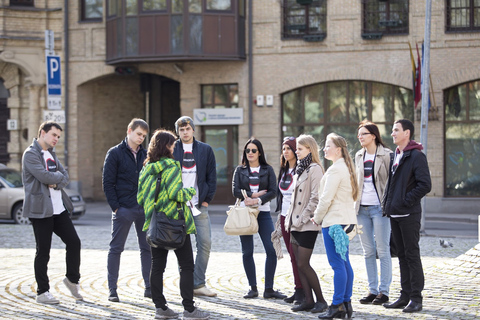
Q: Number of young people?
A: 10